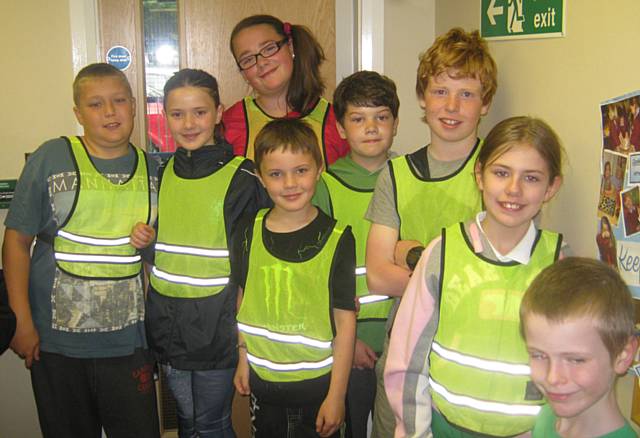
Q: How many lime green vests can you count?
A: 7